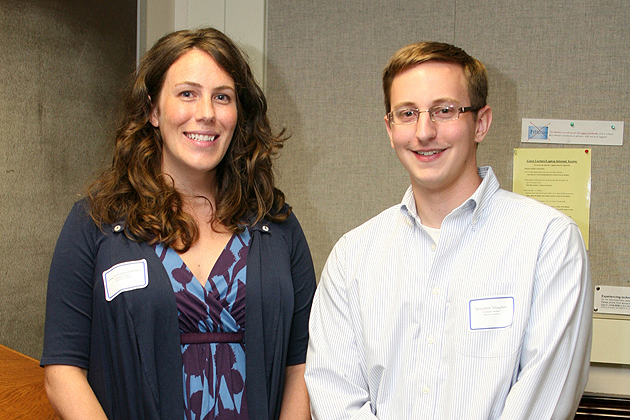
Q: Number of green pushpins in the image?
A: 2